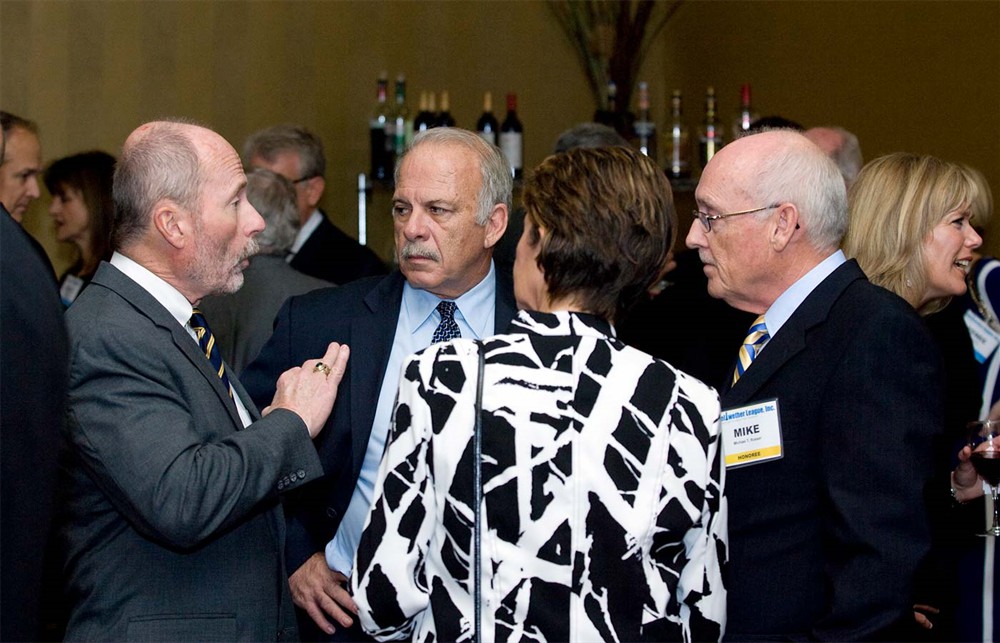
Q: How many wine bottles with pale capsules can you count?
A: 4